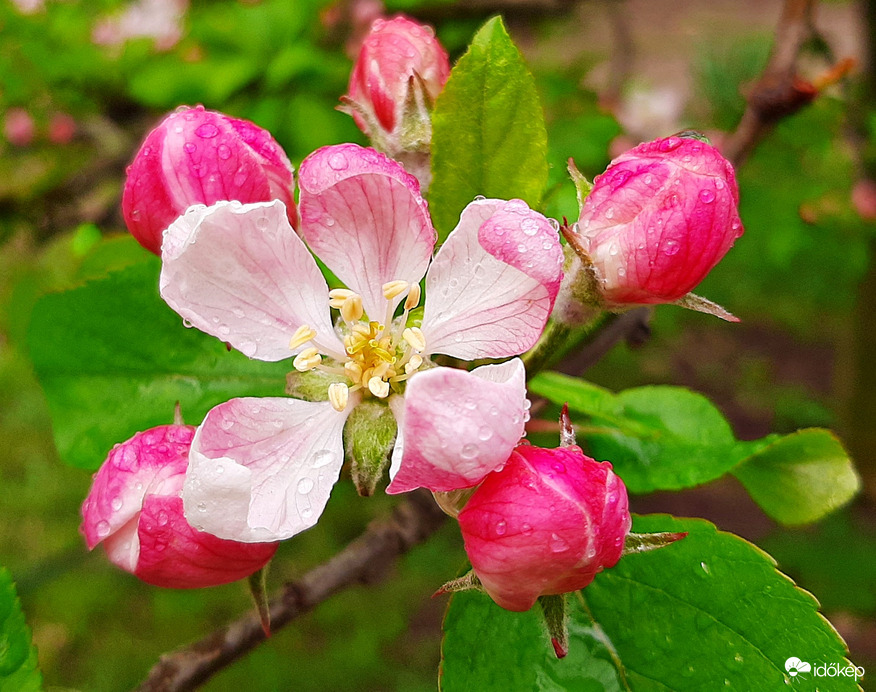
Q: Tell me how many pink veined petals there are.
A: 5